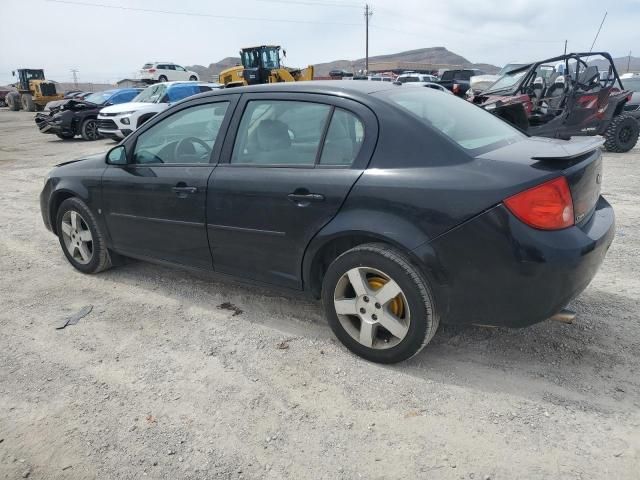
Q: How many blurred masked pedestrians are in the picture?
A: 0